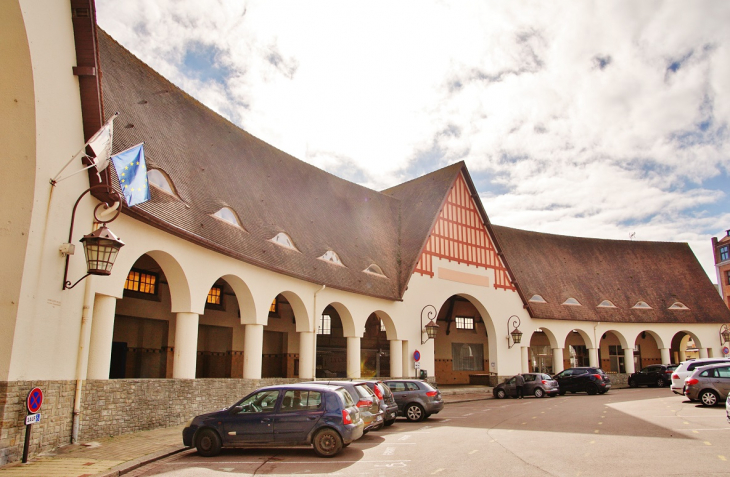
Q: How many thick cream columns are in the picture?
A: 12